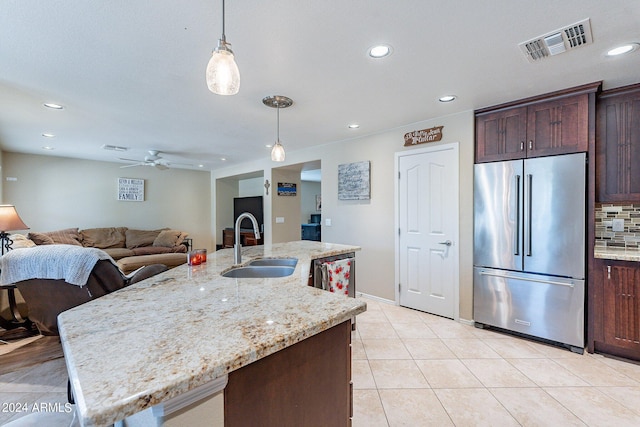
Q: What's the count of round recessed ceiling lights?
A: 10